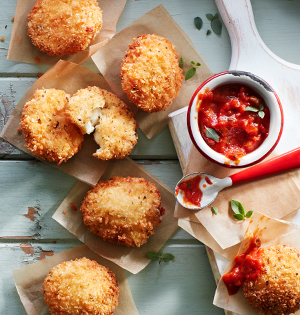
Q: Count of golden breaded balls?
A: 7